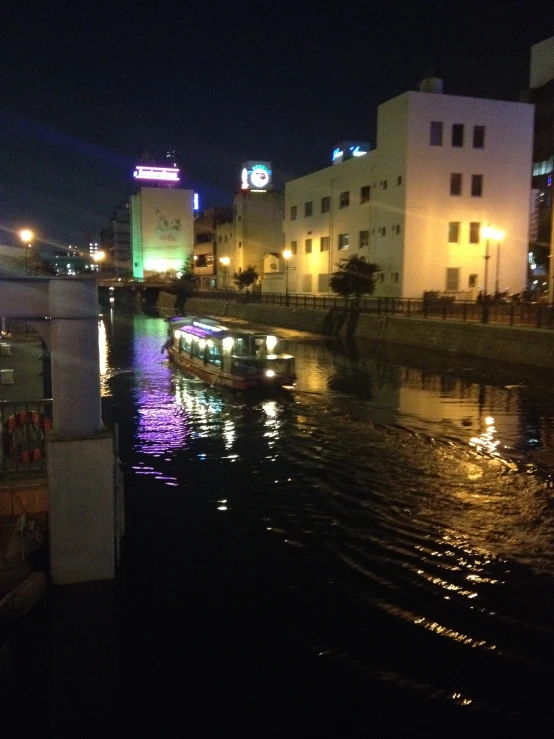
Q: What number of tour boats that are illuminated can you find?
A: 1